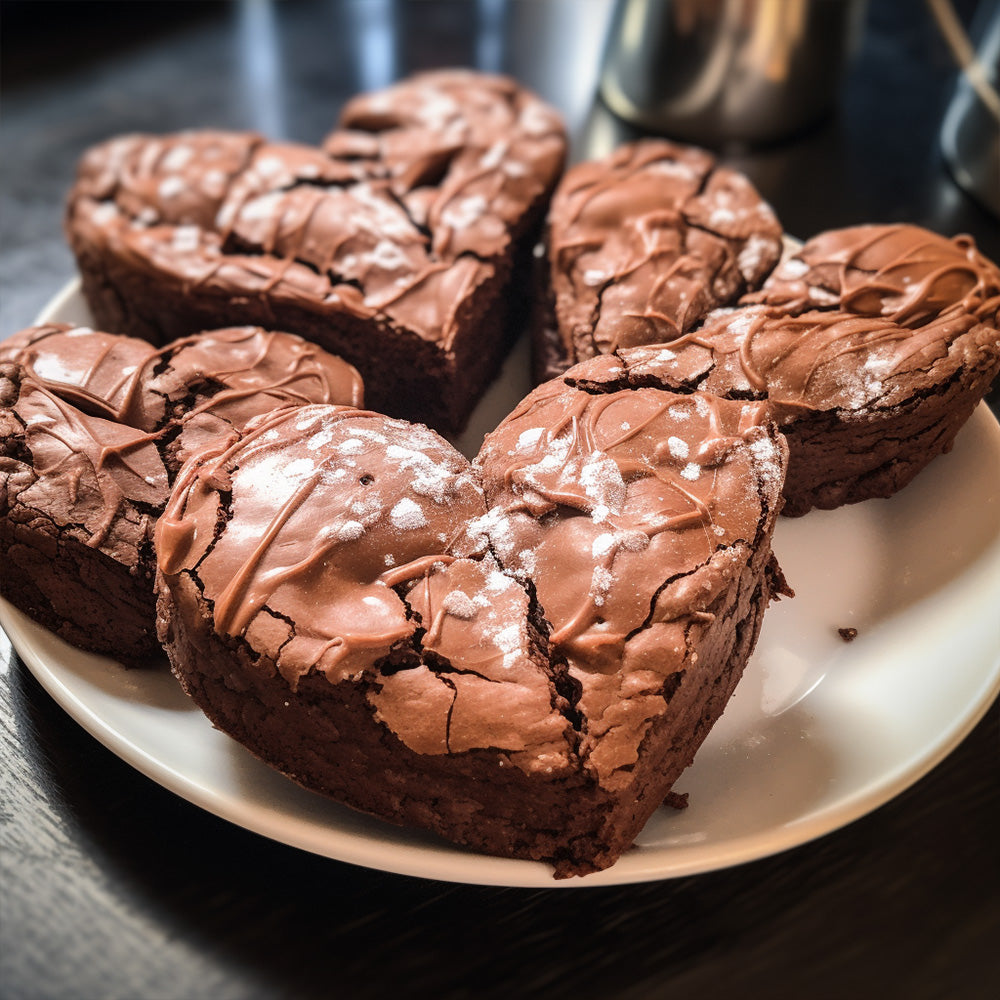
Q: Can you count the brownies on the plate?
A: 5